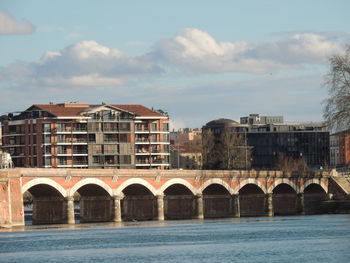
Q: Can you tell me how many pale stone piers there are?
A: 7